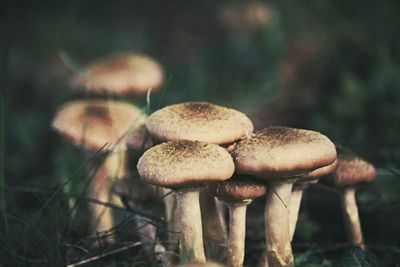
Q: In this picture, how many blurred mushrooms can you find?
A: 2